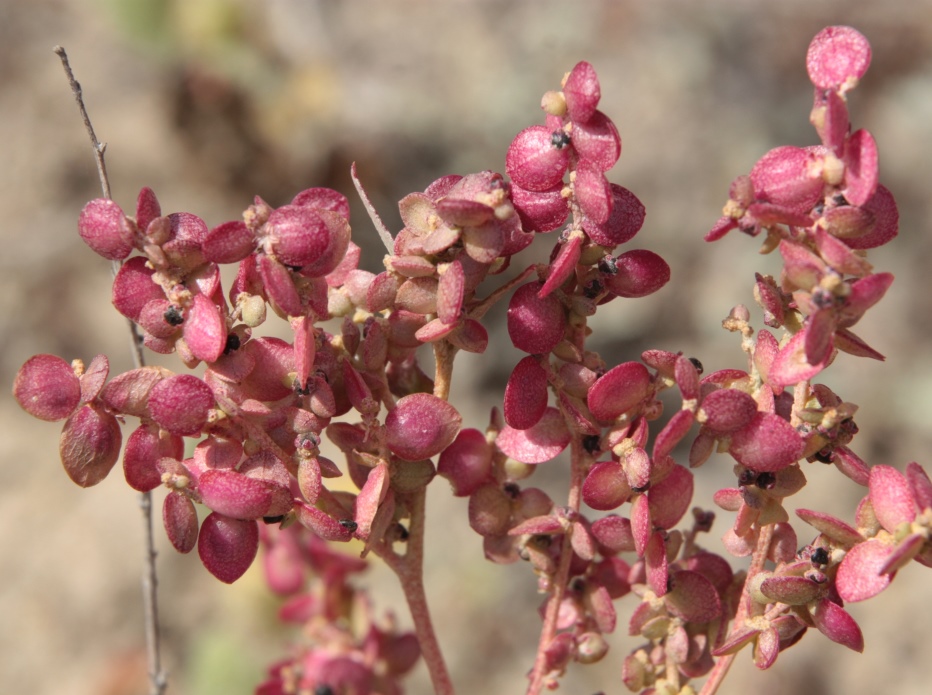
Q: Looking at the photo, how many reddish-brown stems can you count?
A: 3